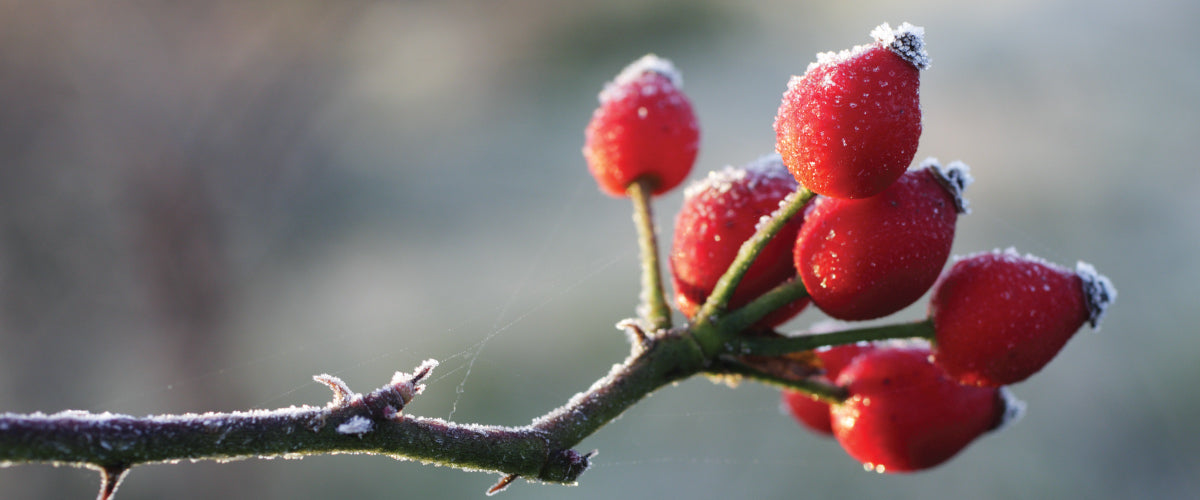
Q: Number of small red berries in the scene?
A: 7